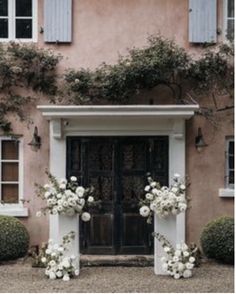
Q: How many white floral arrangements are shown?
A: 4